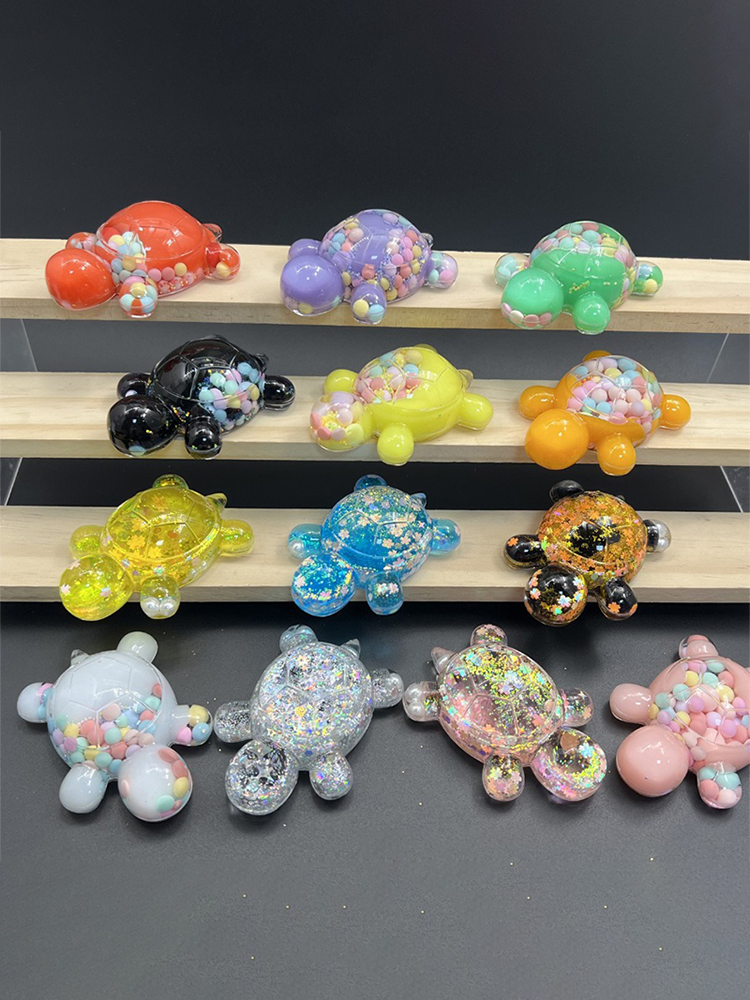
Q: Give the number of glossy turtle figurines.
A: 13